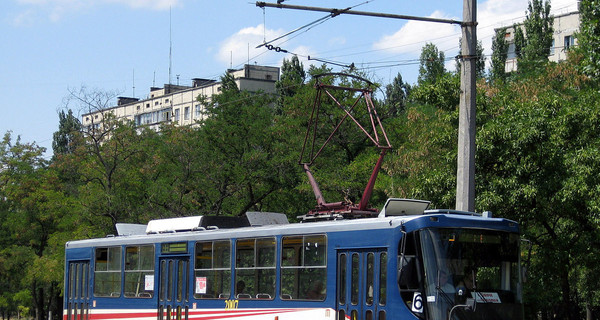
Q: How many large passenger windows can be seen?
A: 5